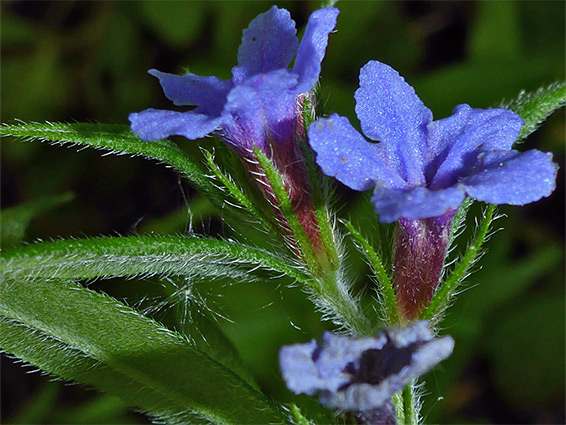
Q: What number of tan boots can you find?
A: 0